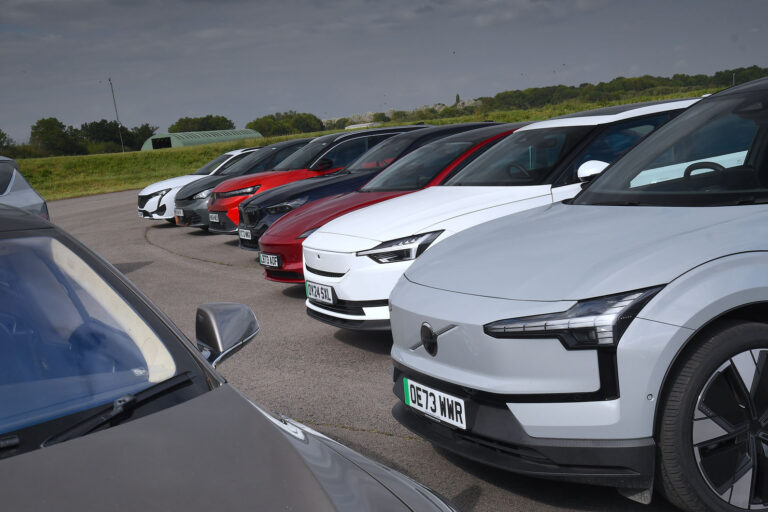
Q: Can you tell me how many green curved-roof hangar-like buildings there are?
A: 1